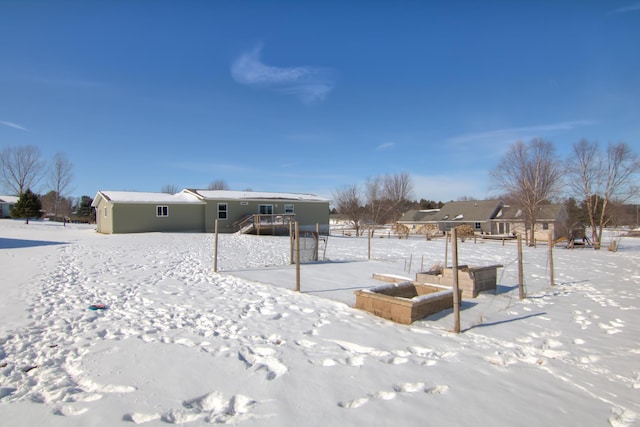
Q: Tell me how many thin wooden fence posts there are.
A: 9